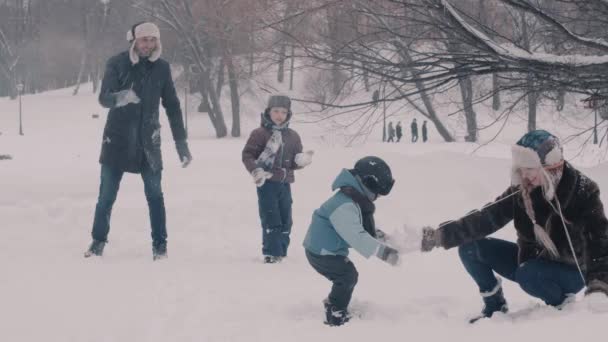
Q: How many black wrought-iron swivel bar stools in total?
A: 0